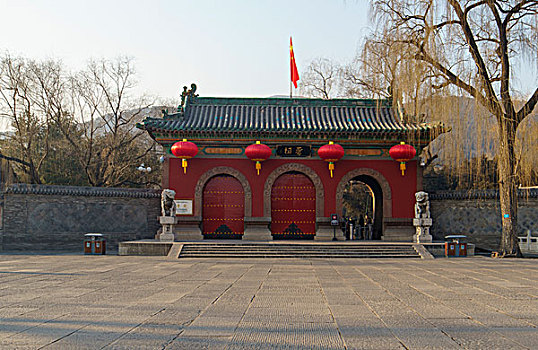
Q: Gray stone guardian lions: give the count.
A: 2